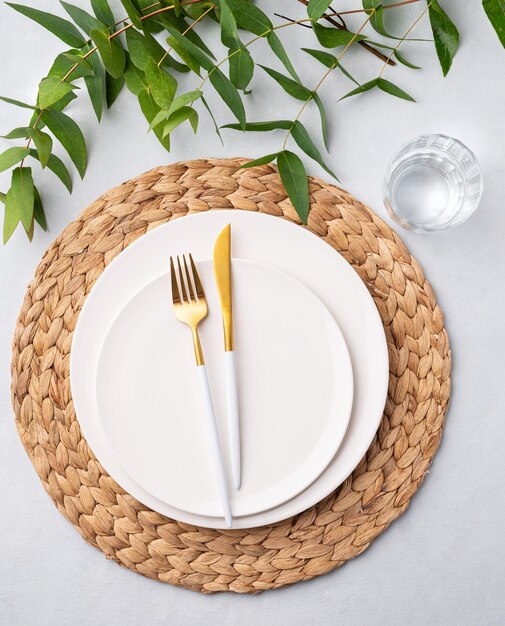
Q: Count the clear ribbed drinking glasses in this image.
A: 1